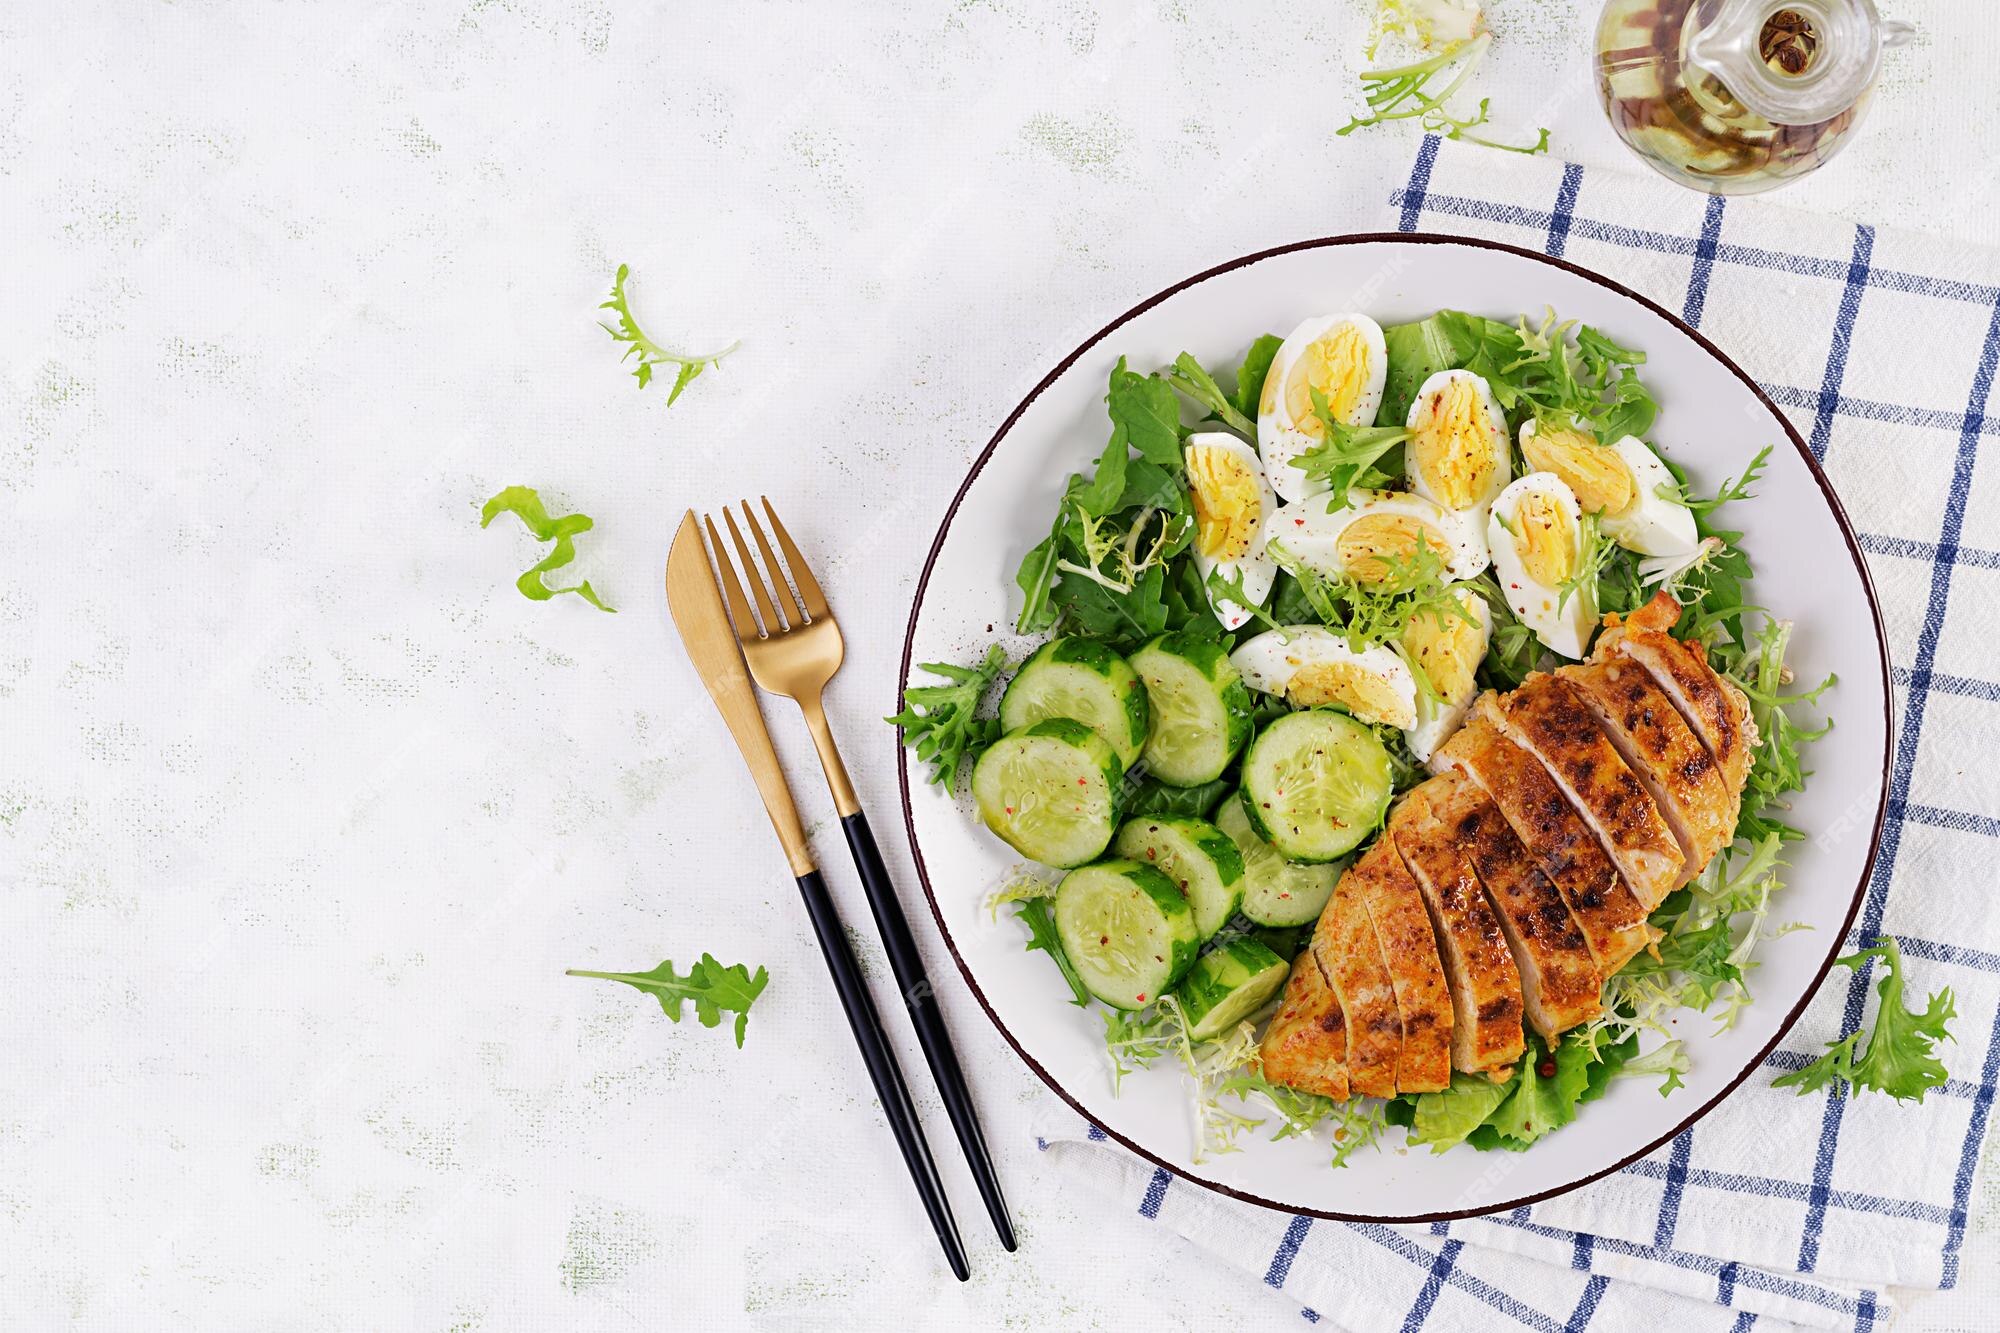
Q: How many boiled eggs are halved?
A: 8